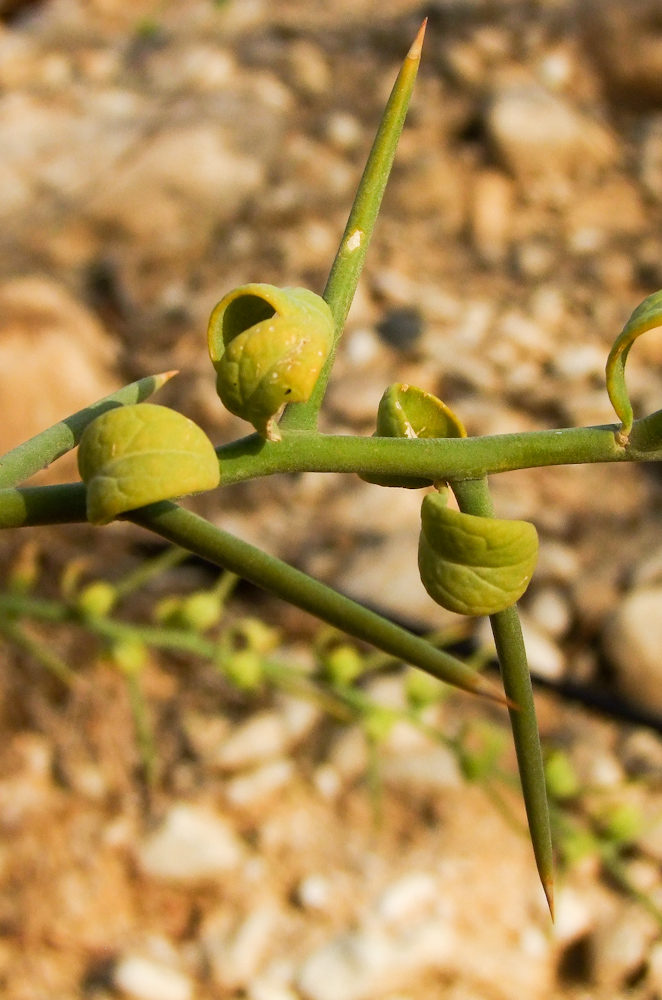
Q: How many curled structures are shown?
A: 5